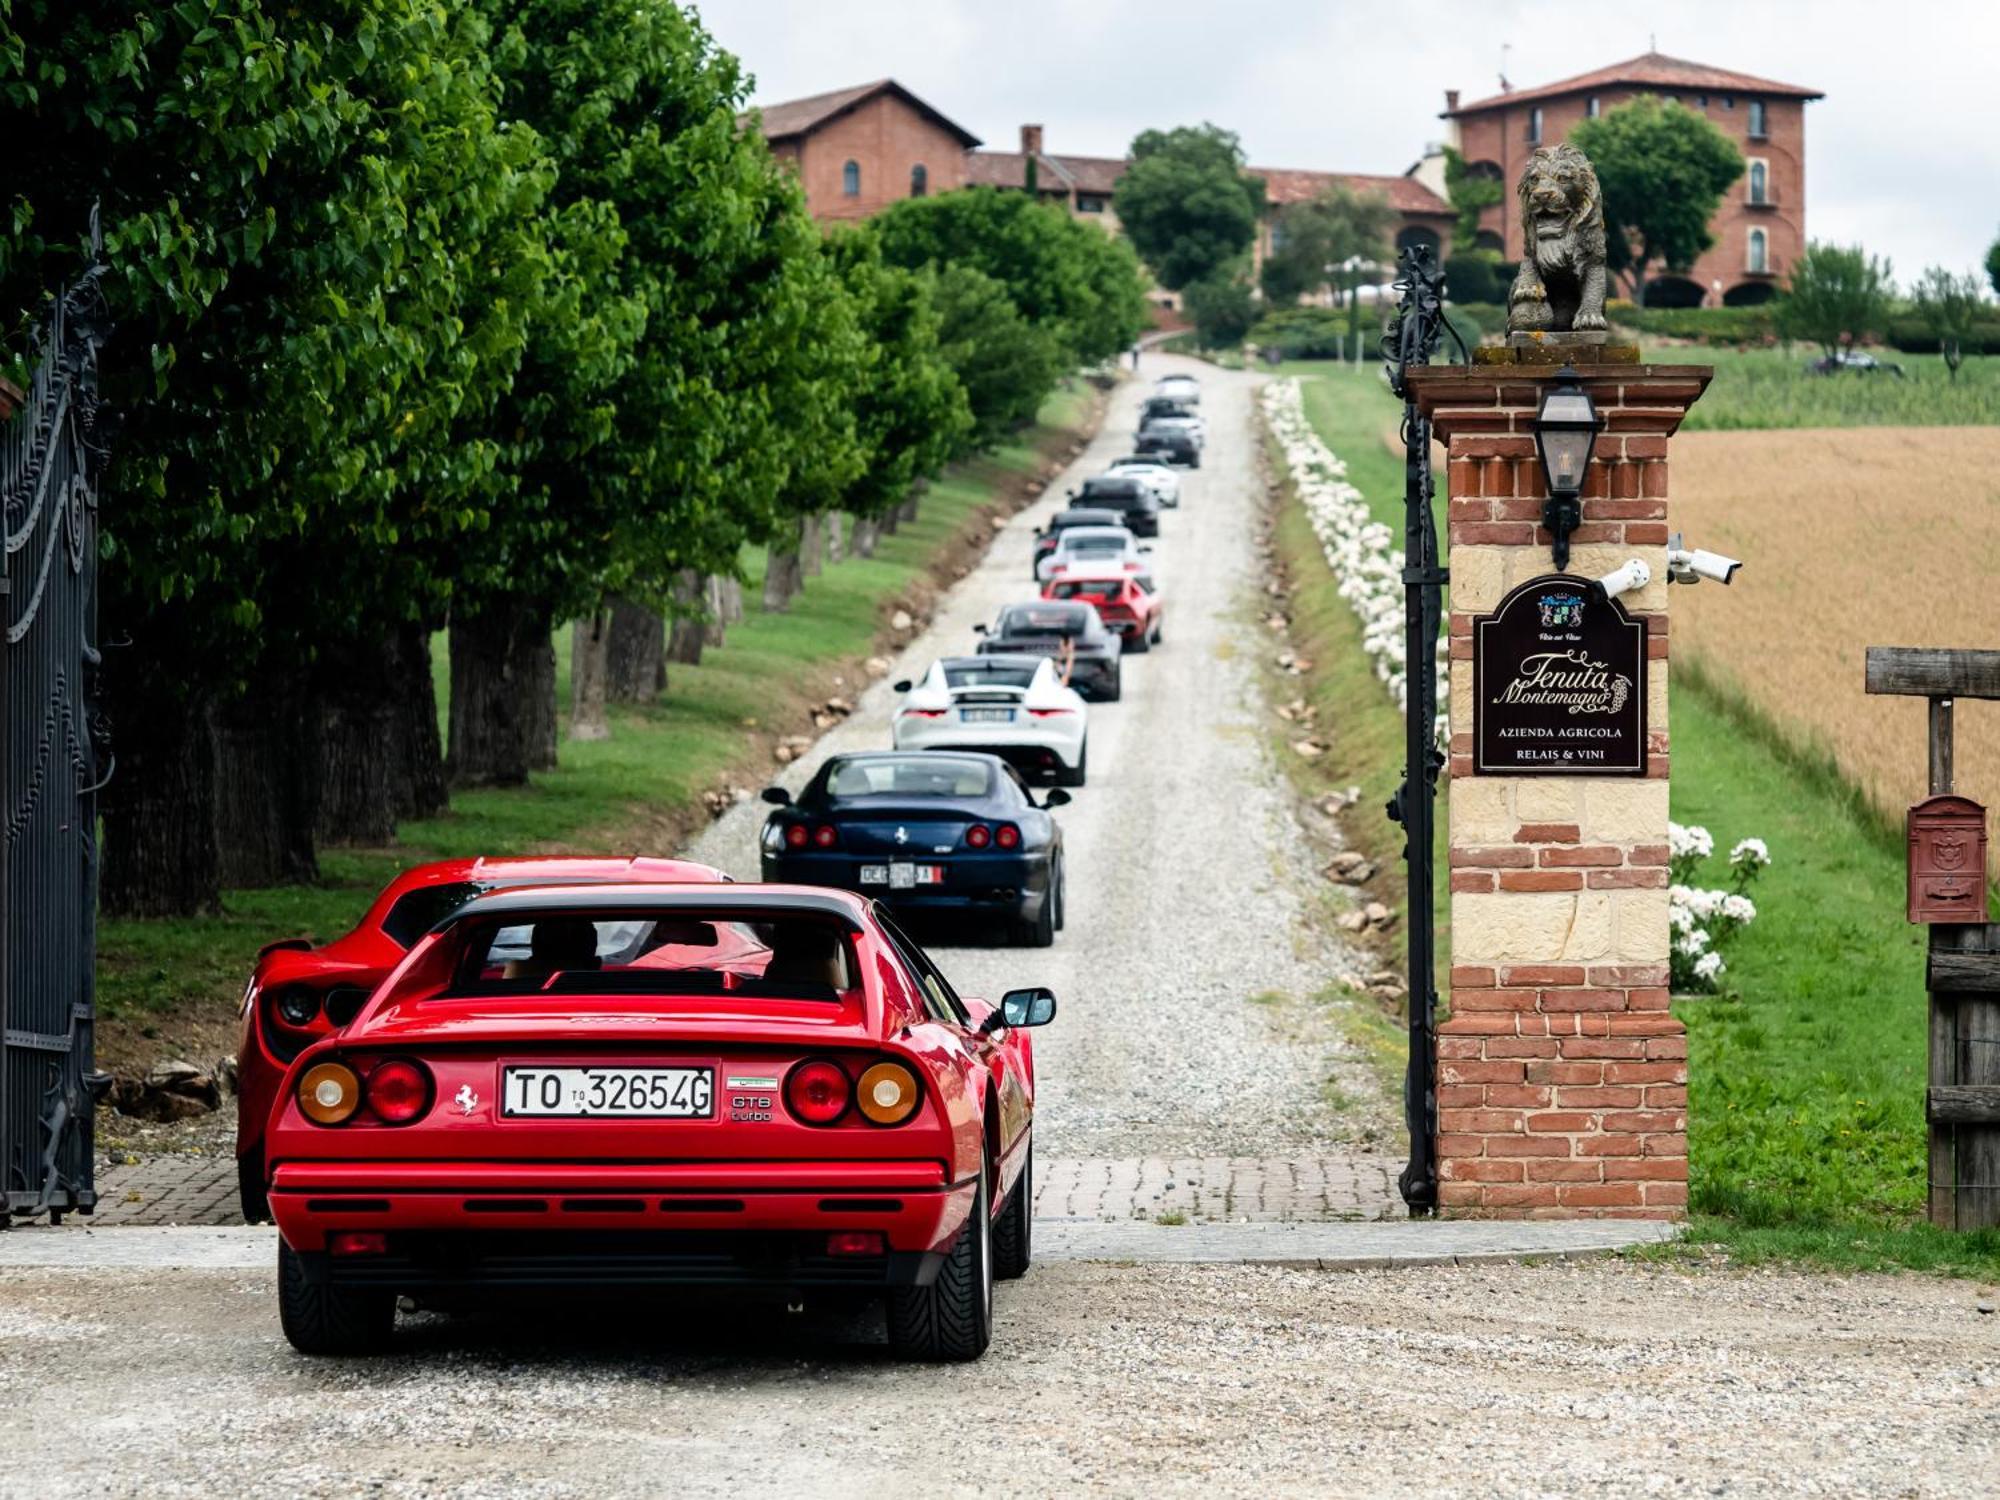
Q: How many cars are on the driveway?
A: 14